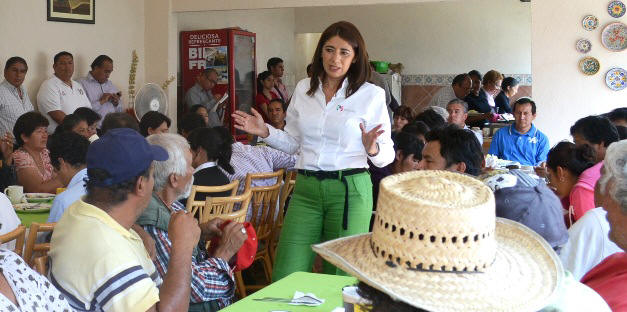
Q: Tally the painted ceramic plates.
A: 6